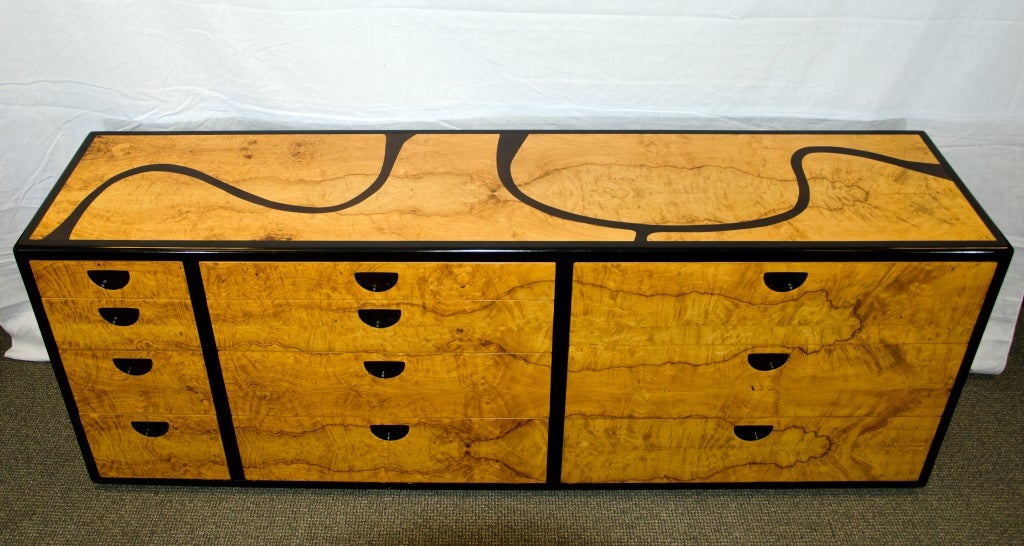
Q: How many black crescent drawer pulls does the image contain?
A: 11